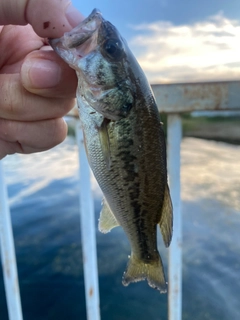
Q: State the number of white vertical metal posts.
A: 3